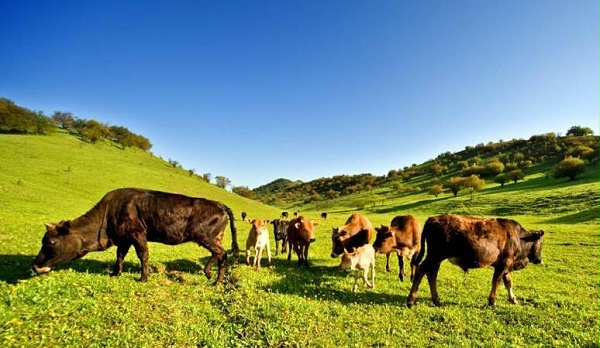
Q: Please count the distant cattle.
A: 4